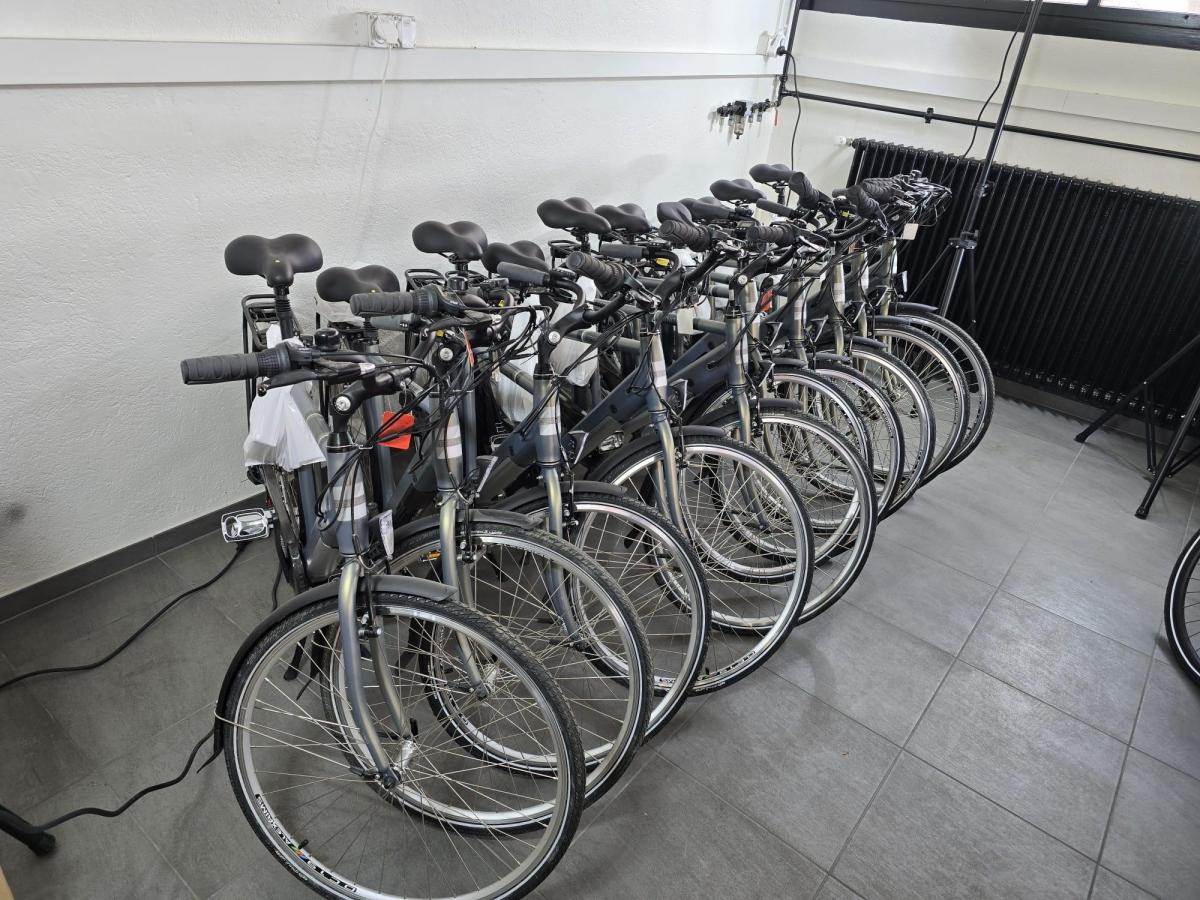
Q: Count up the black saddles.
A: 10